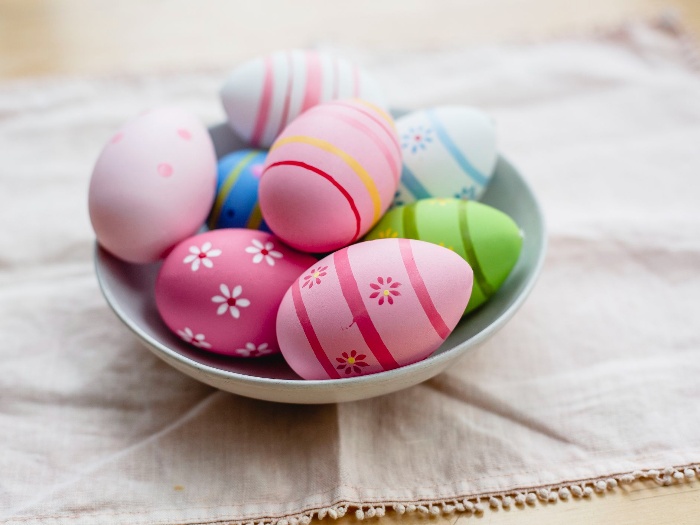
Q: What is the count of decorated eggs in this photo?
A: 8